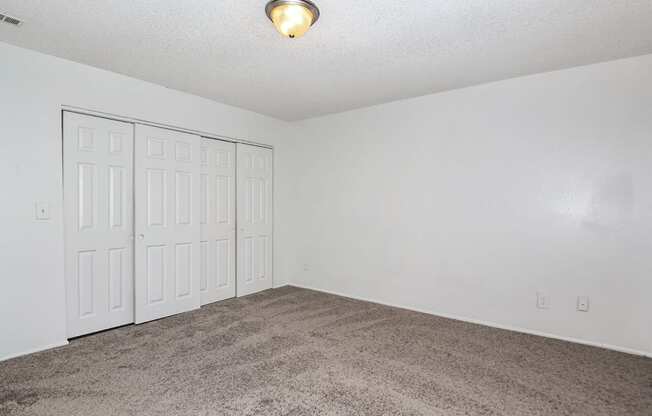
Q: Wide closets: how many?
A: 1